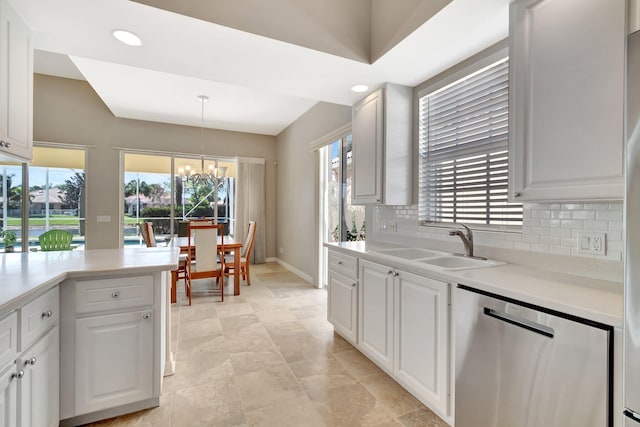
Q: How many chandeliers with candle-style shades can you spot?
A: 1